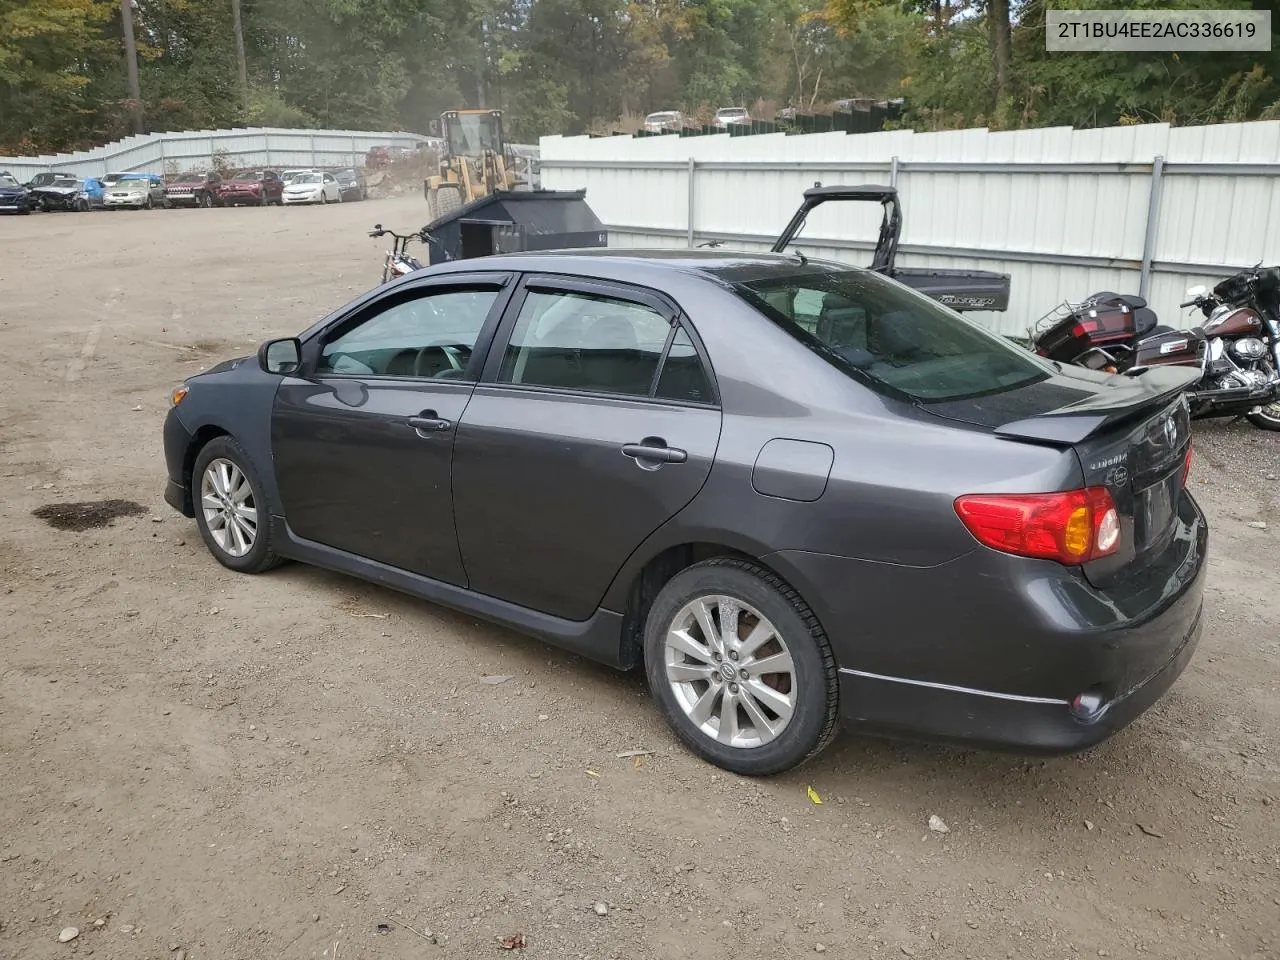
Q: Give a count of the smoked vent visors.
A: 2